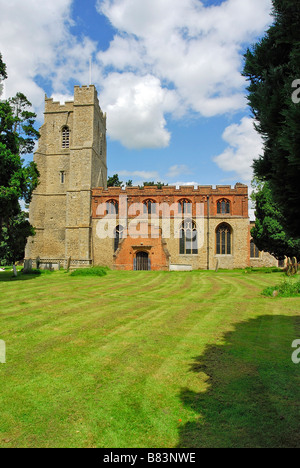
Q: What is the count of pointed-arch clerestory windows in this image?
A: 4